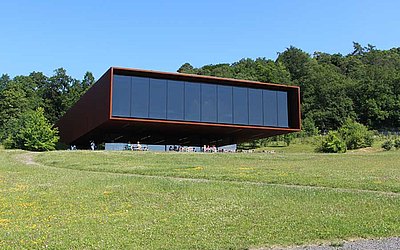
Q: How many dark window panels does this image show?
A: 11